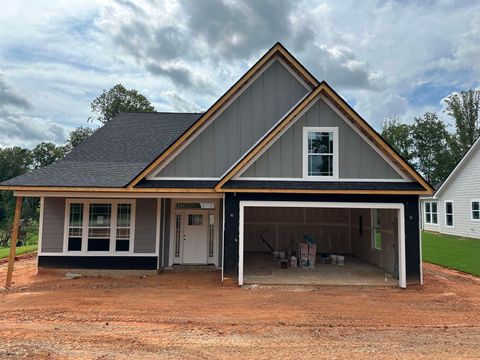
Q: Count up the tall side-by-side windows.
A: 3